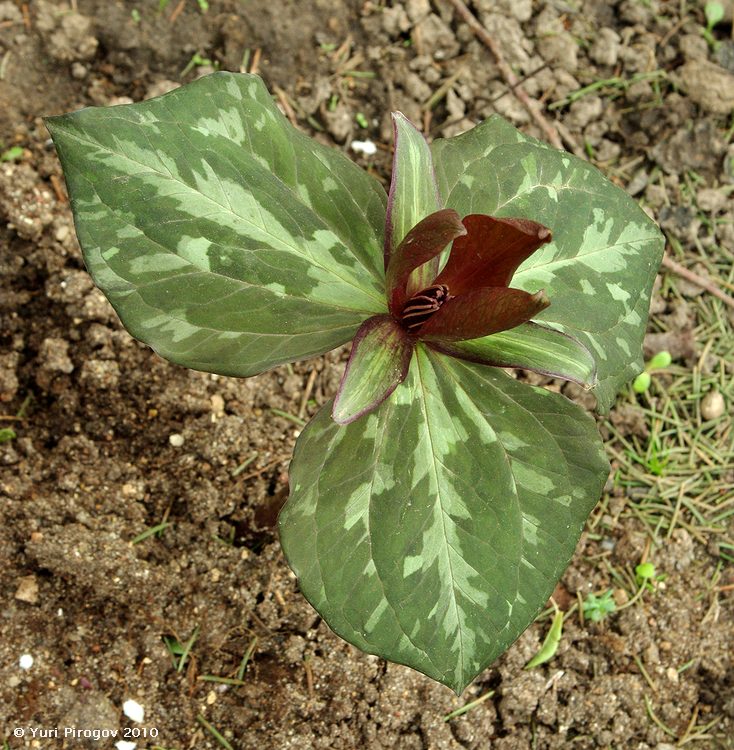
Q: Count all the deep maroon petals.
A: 3